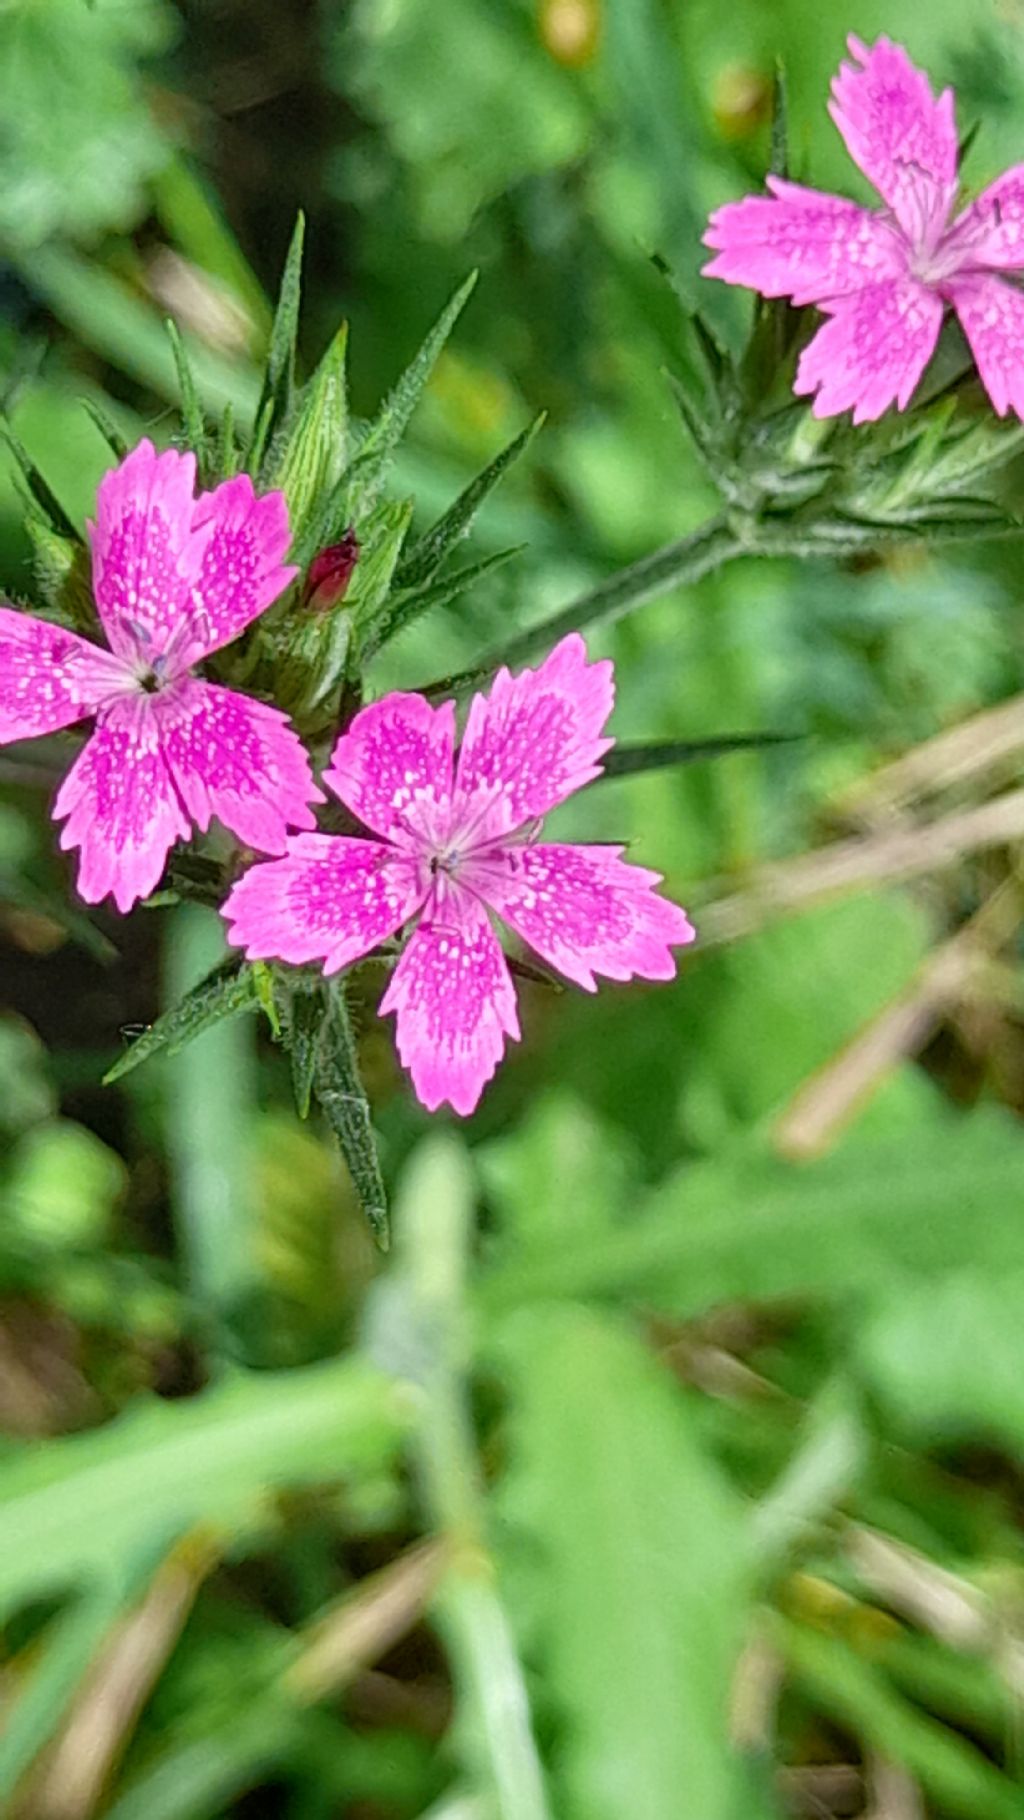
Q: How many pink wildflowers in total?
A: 3